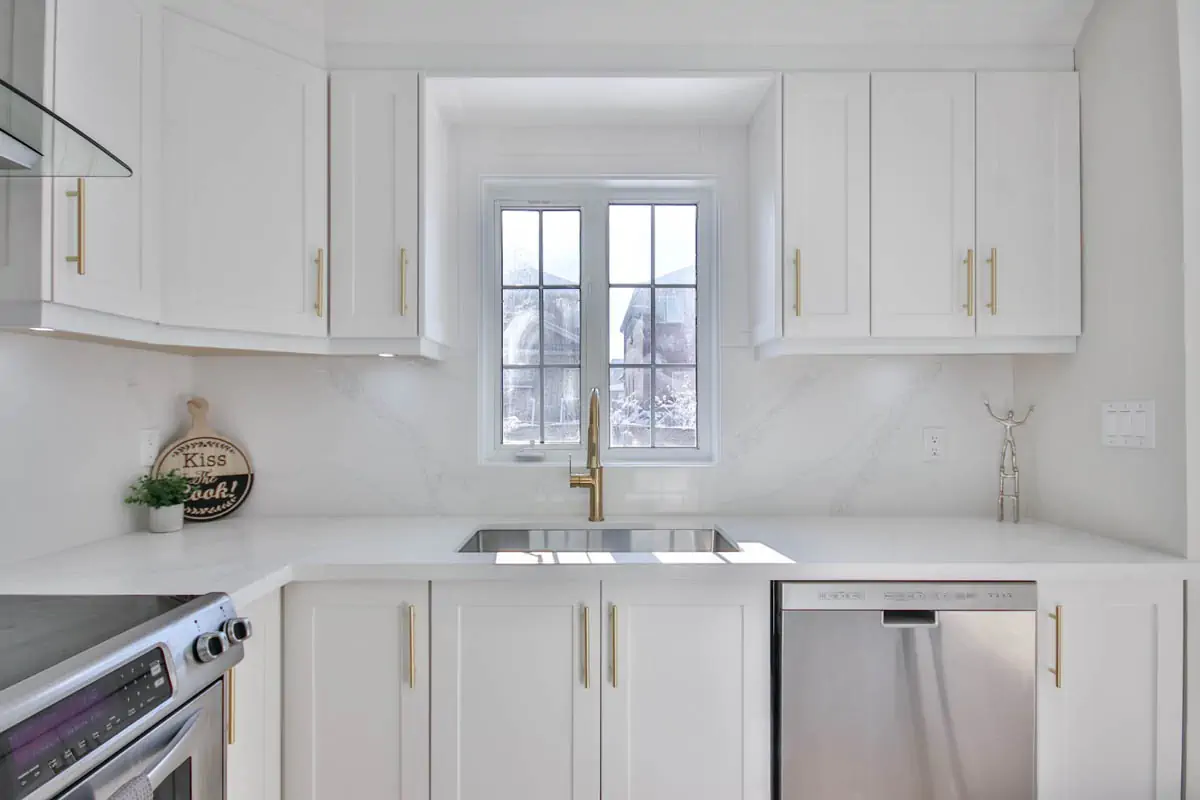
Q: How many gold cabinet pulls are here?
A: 11